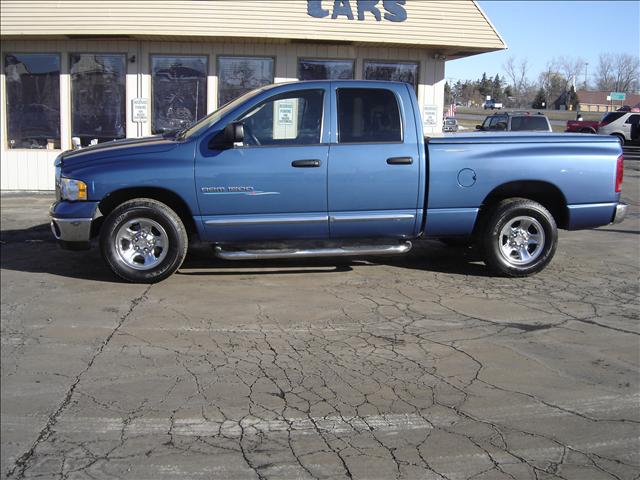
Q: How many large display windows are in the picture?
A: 6